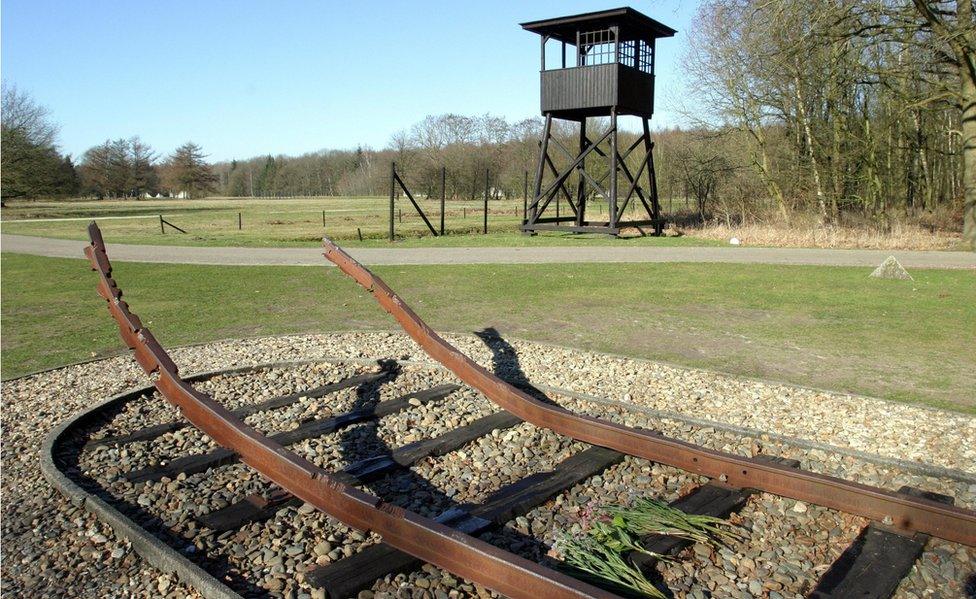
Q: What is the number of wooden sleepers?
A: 6